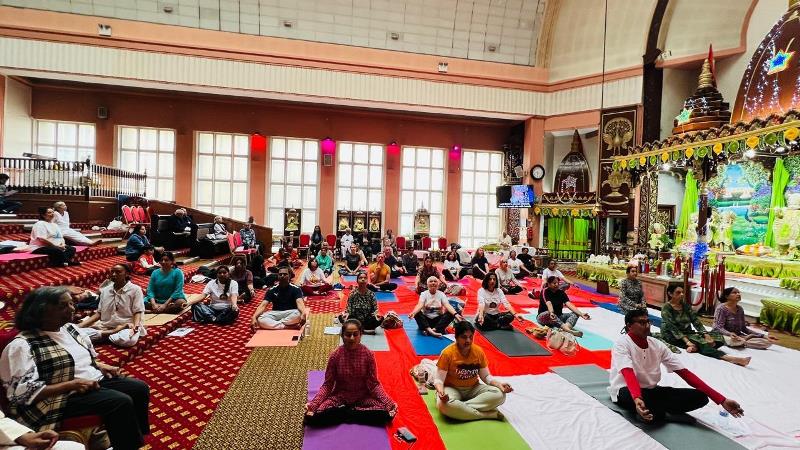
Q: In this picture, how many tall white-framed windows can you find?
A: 7